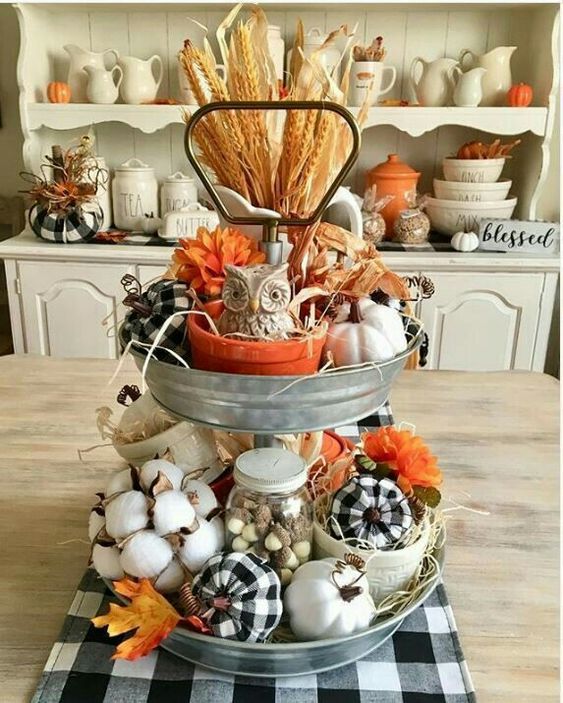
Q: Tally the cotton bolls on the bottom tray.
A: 10